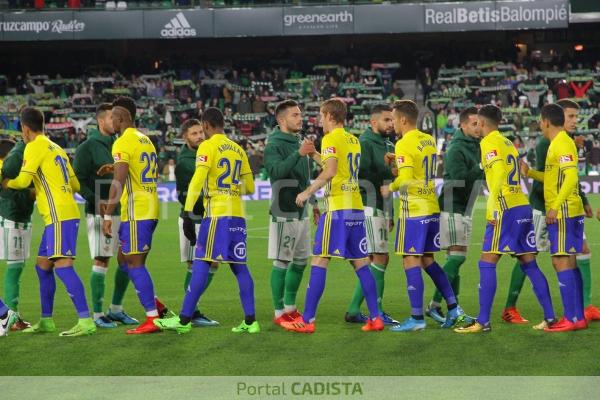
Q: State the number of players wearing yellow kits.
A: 7